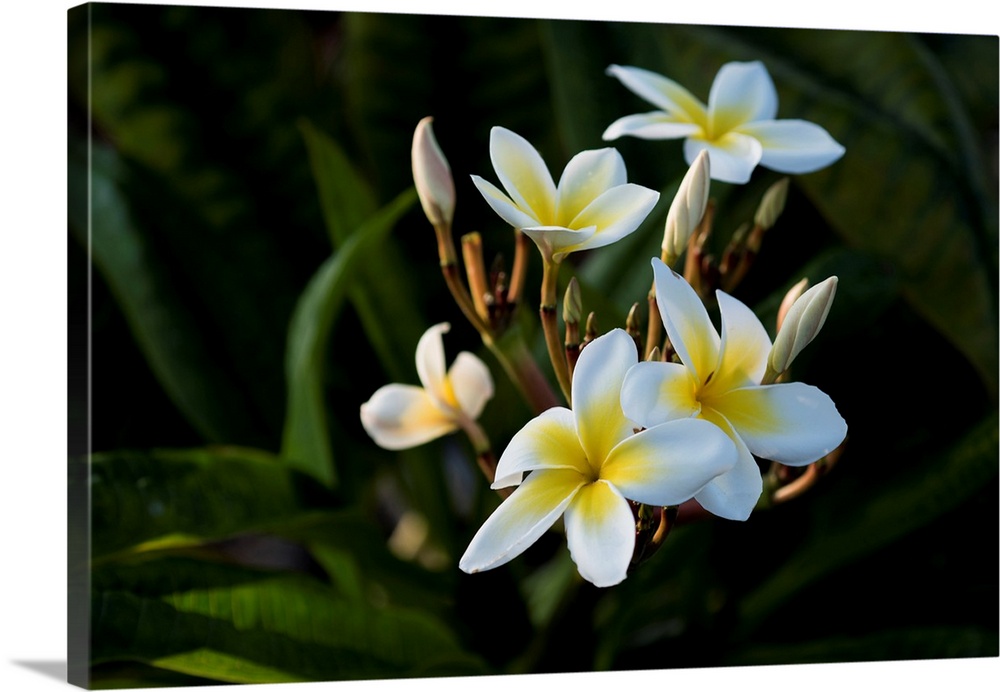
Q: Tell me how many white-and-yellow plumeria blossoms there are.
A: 5